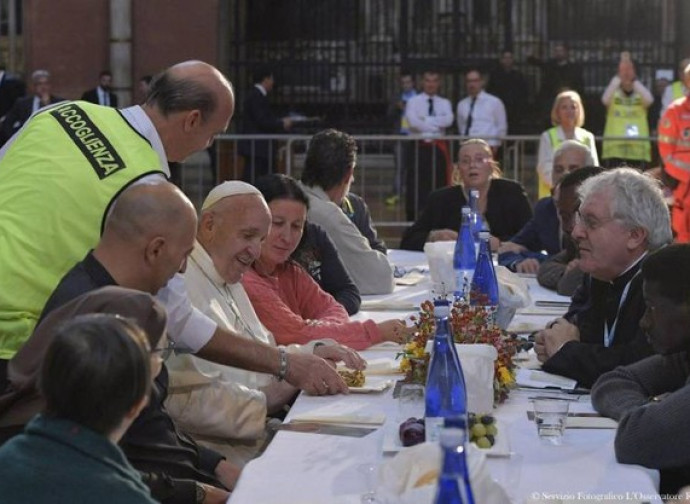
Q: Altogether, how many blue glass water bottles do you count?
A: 5